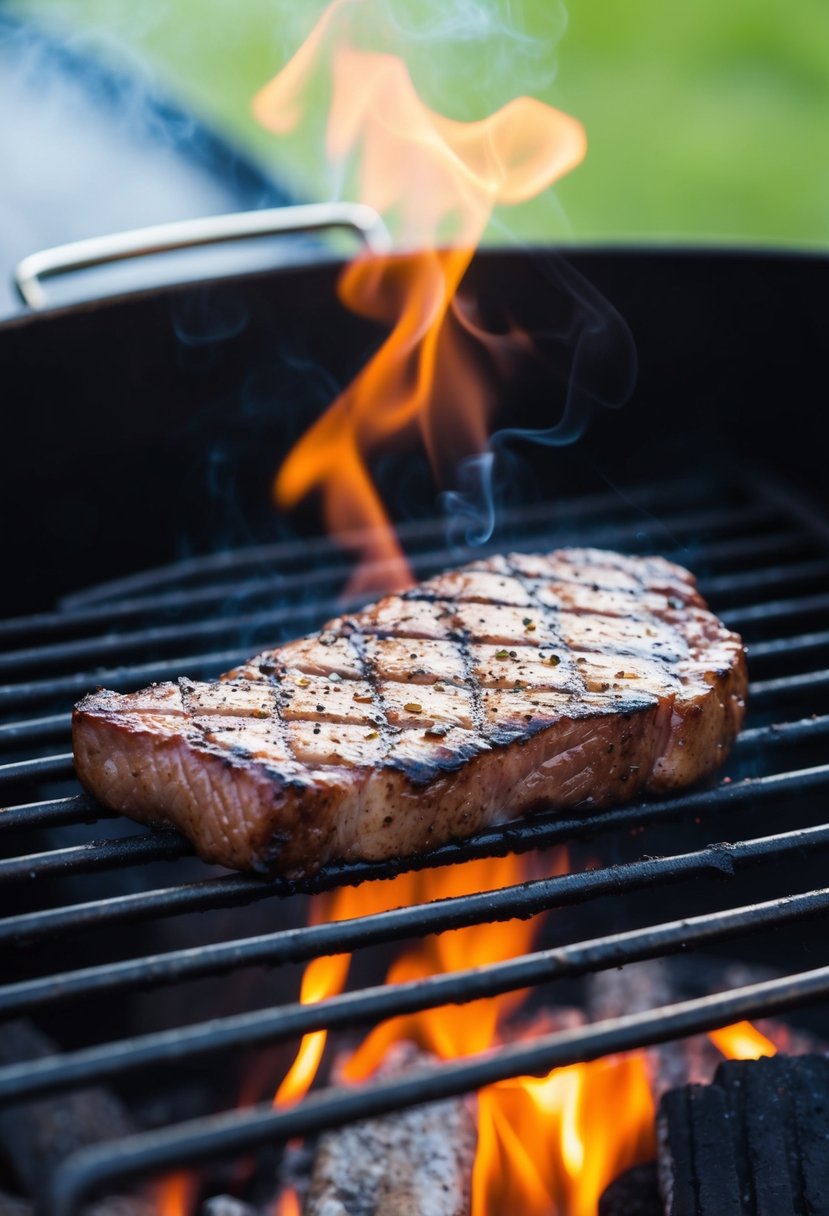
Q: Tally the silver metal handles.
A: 1